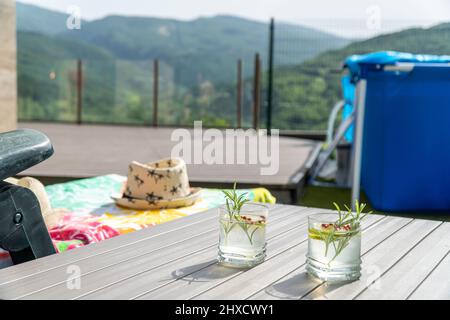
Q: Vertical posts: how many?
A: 5